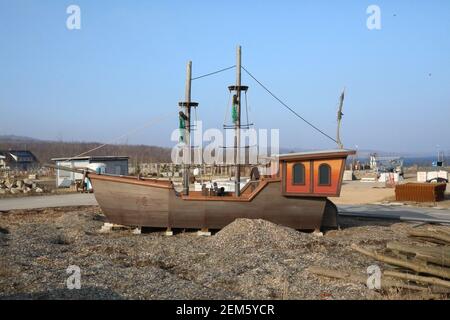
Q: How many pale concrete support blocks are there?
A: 5